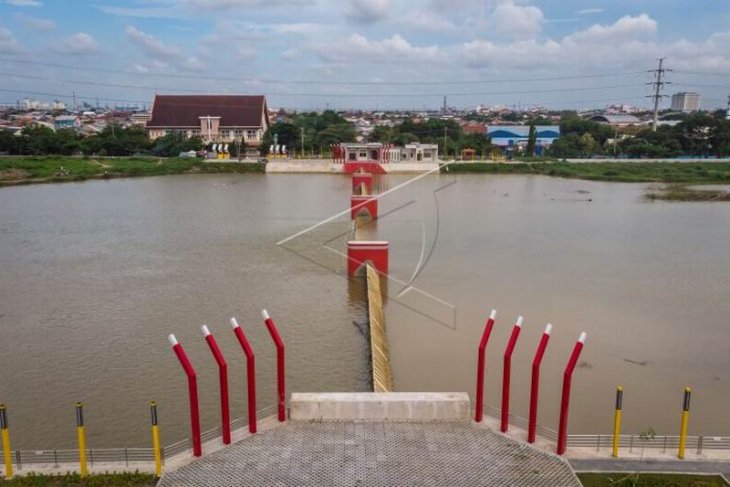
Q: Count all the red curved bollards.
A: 8